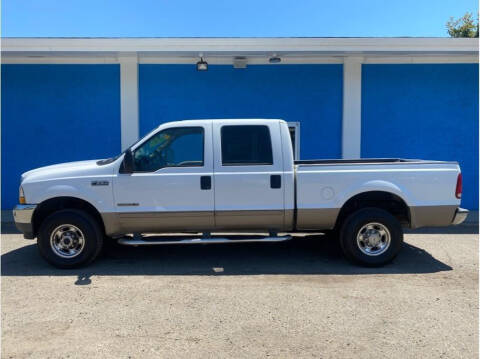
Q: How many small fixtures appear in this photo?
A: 3